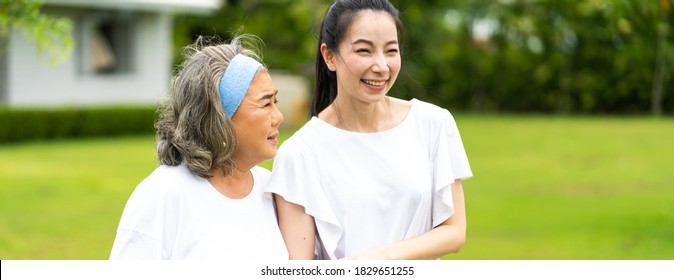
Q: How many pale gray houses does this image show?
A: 1